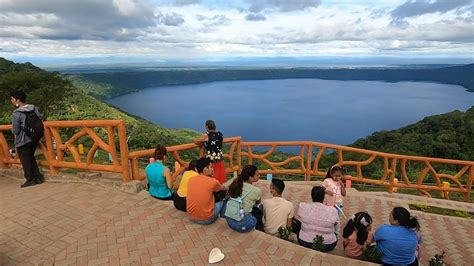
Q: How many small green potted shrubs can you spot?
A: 4